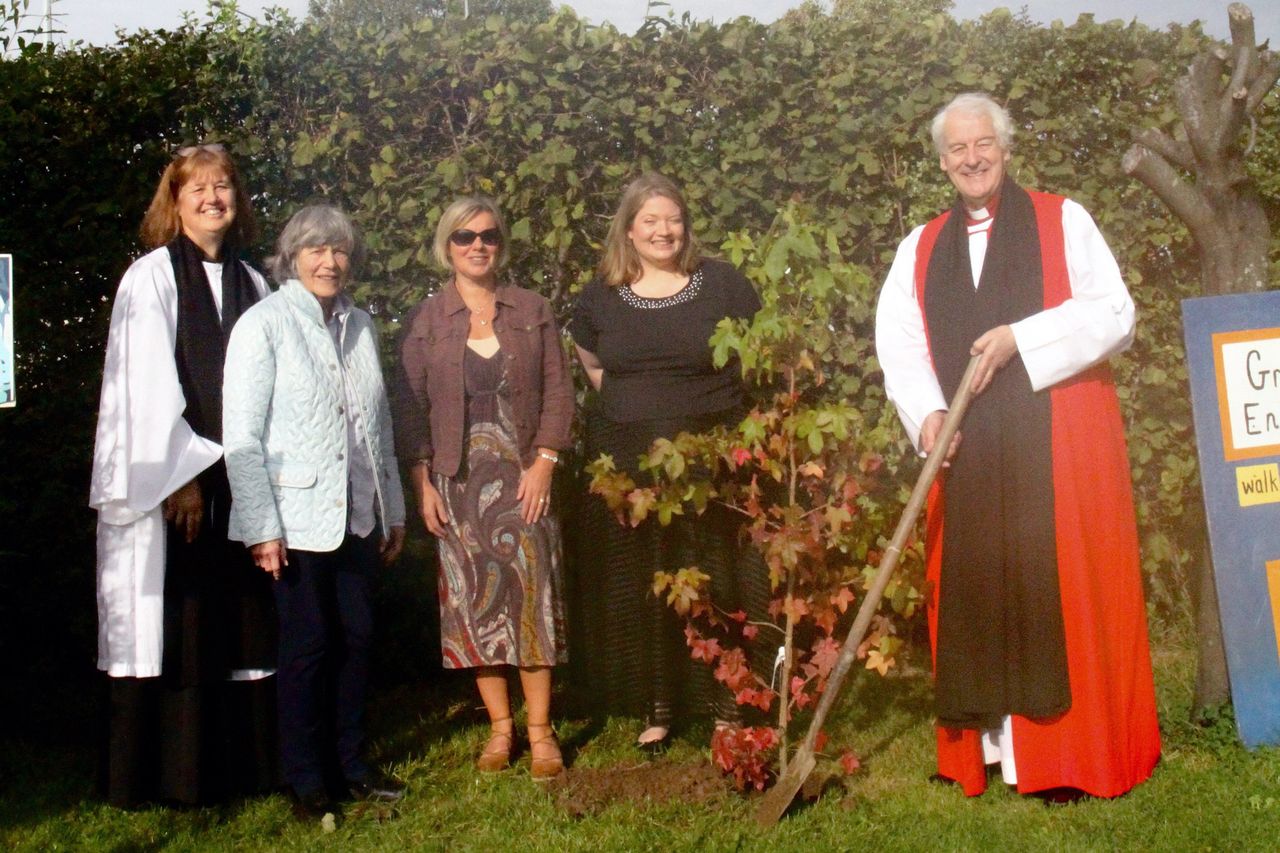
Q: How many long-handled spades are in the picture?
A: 1